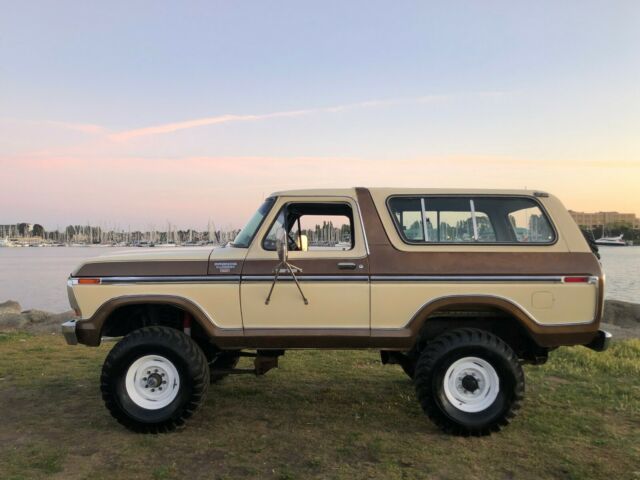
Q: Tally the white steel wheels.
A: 2